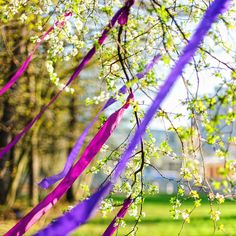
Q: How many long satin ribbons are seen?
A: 6